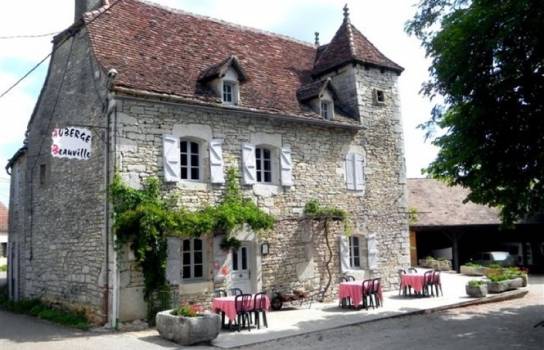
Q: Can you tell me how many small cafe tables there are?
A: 3